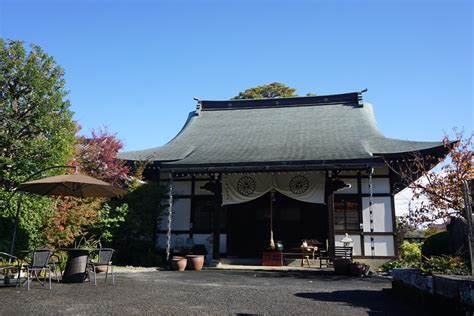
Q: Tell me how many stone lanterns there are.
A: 1